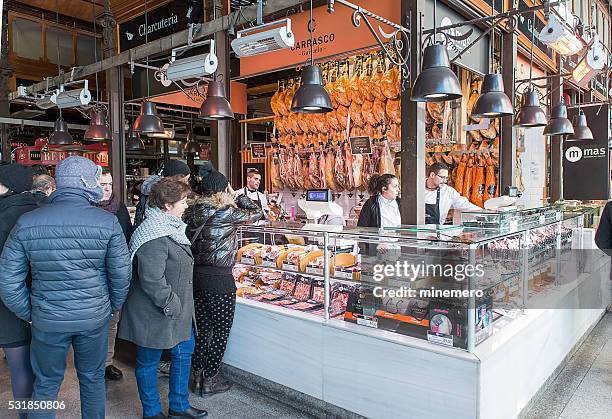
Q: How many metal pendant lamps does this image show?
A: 12